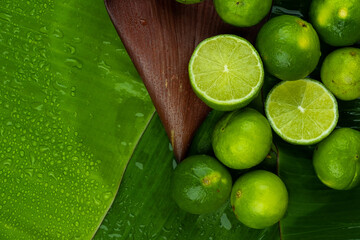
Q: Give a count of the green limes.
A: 11